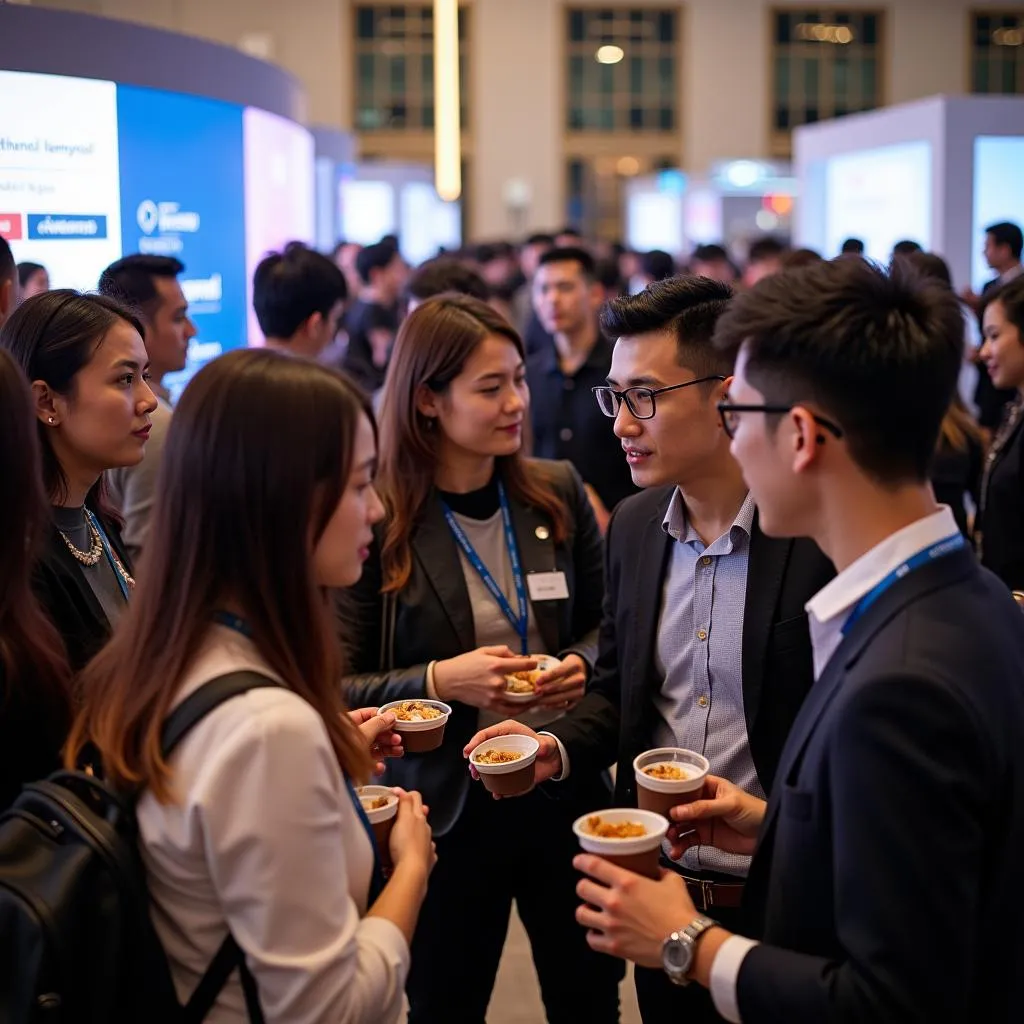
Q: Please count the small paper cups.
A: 6